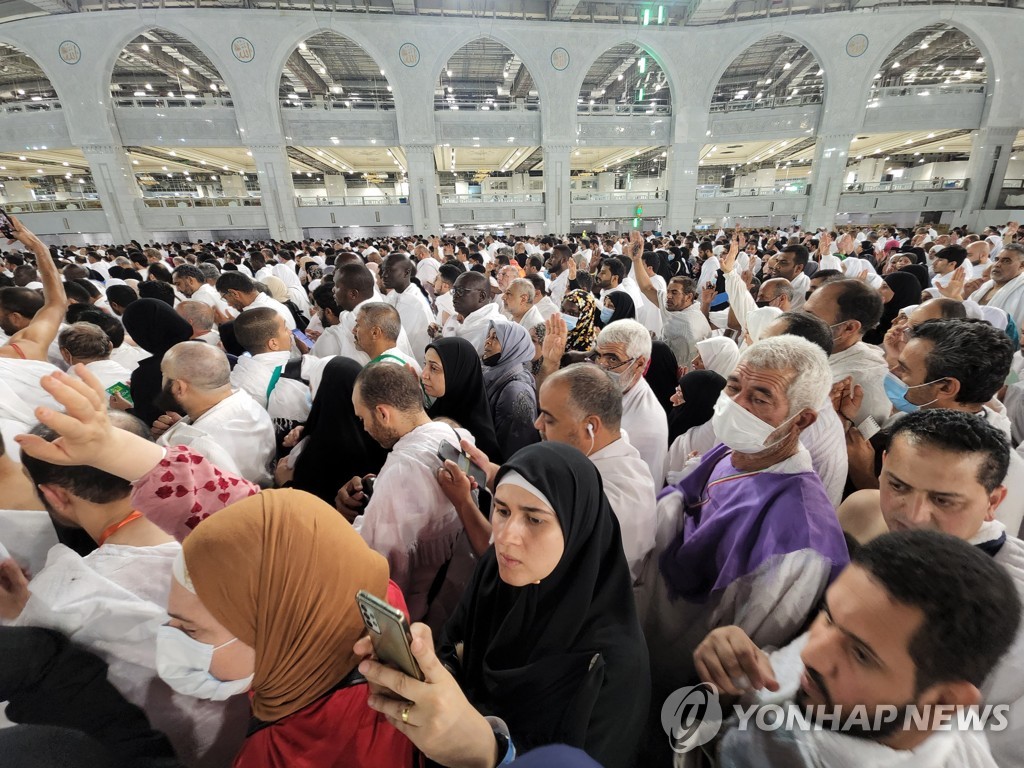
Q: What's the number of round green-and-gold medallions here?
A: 5